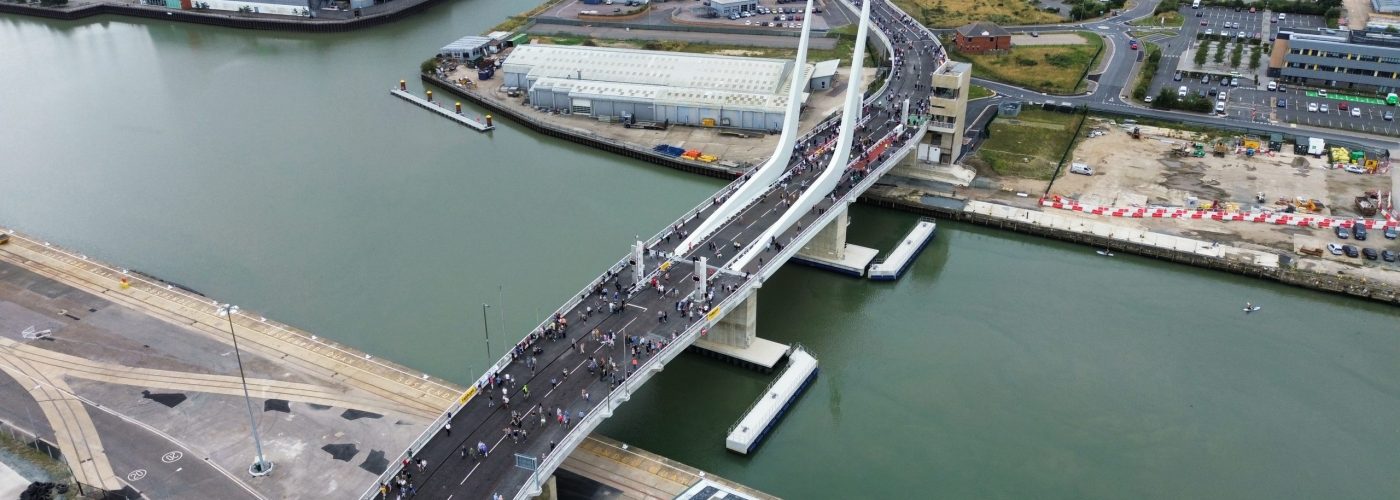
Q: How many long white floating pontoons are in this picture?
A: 3